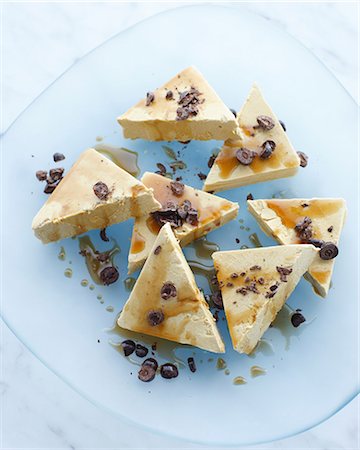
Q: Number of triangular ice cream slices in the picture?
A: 7